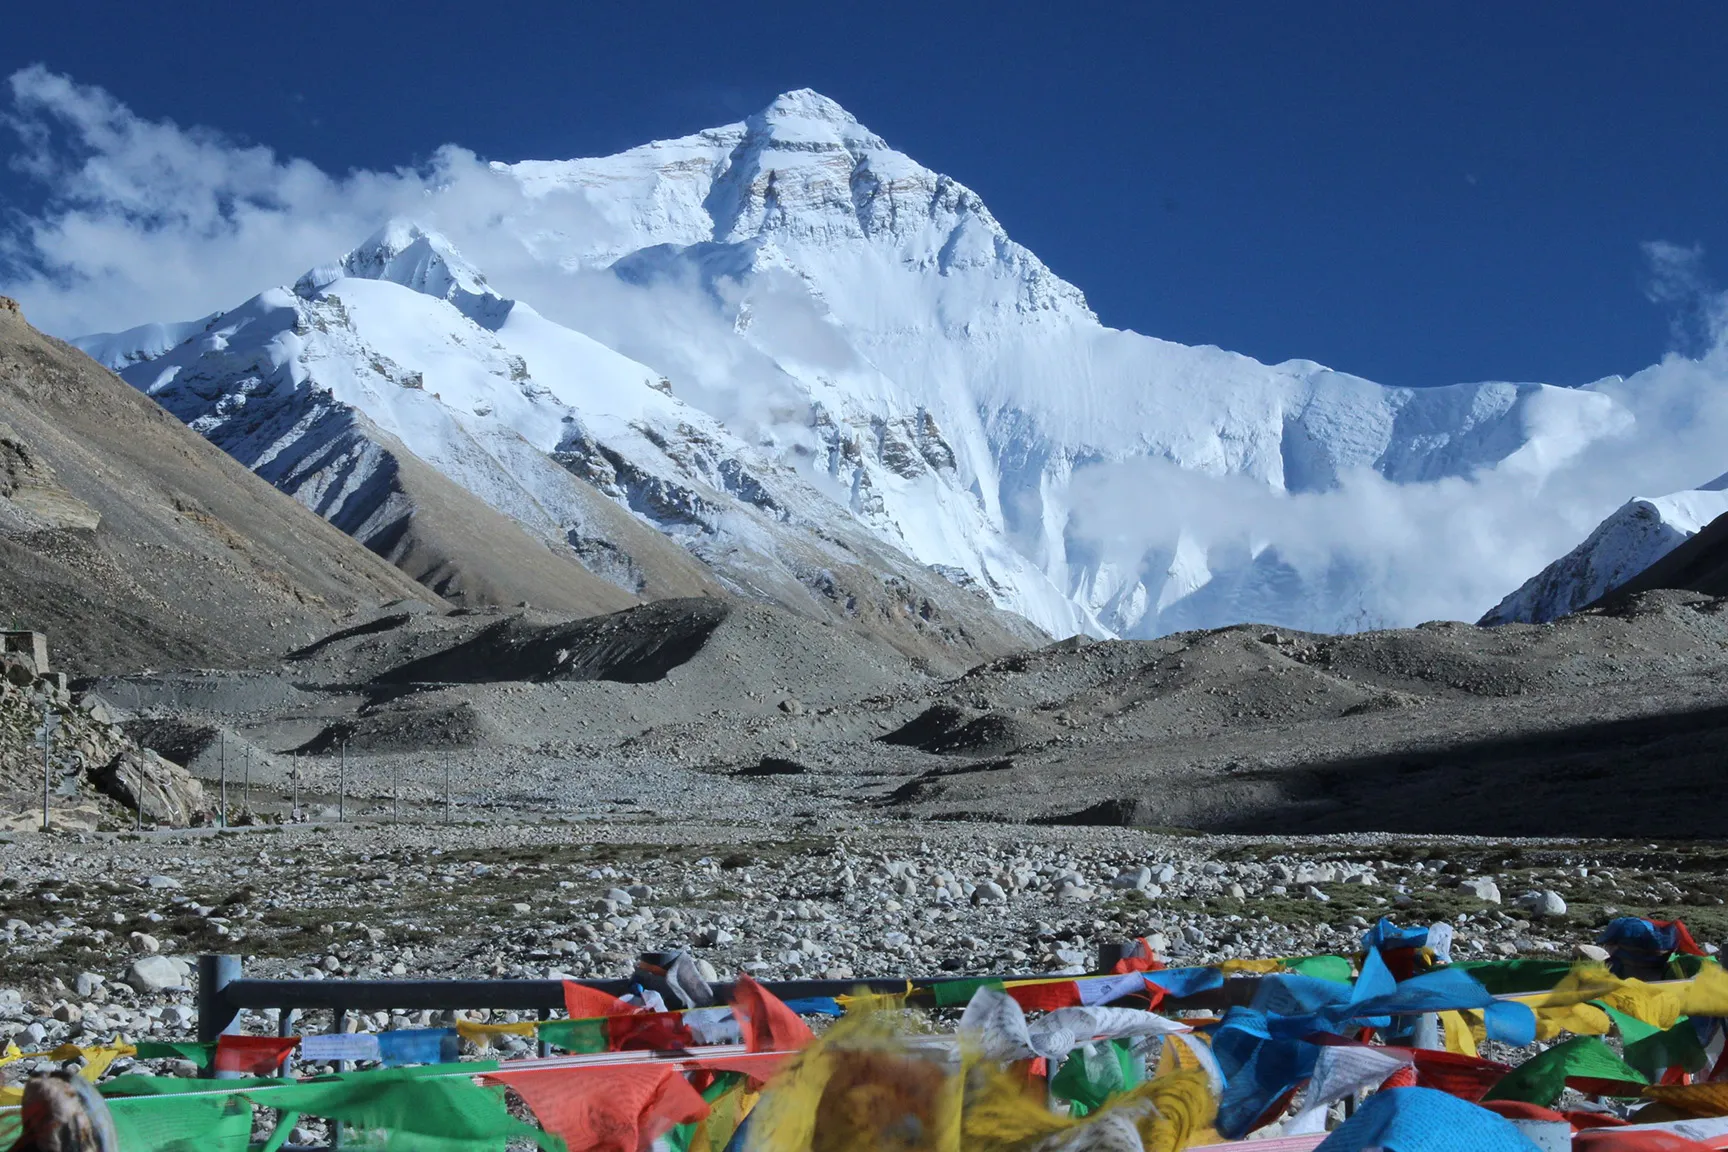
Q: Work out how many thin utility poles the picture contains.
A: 8